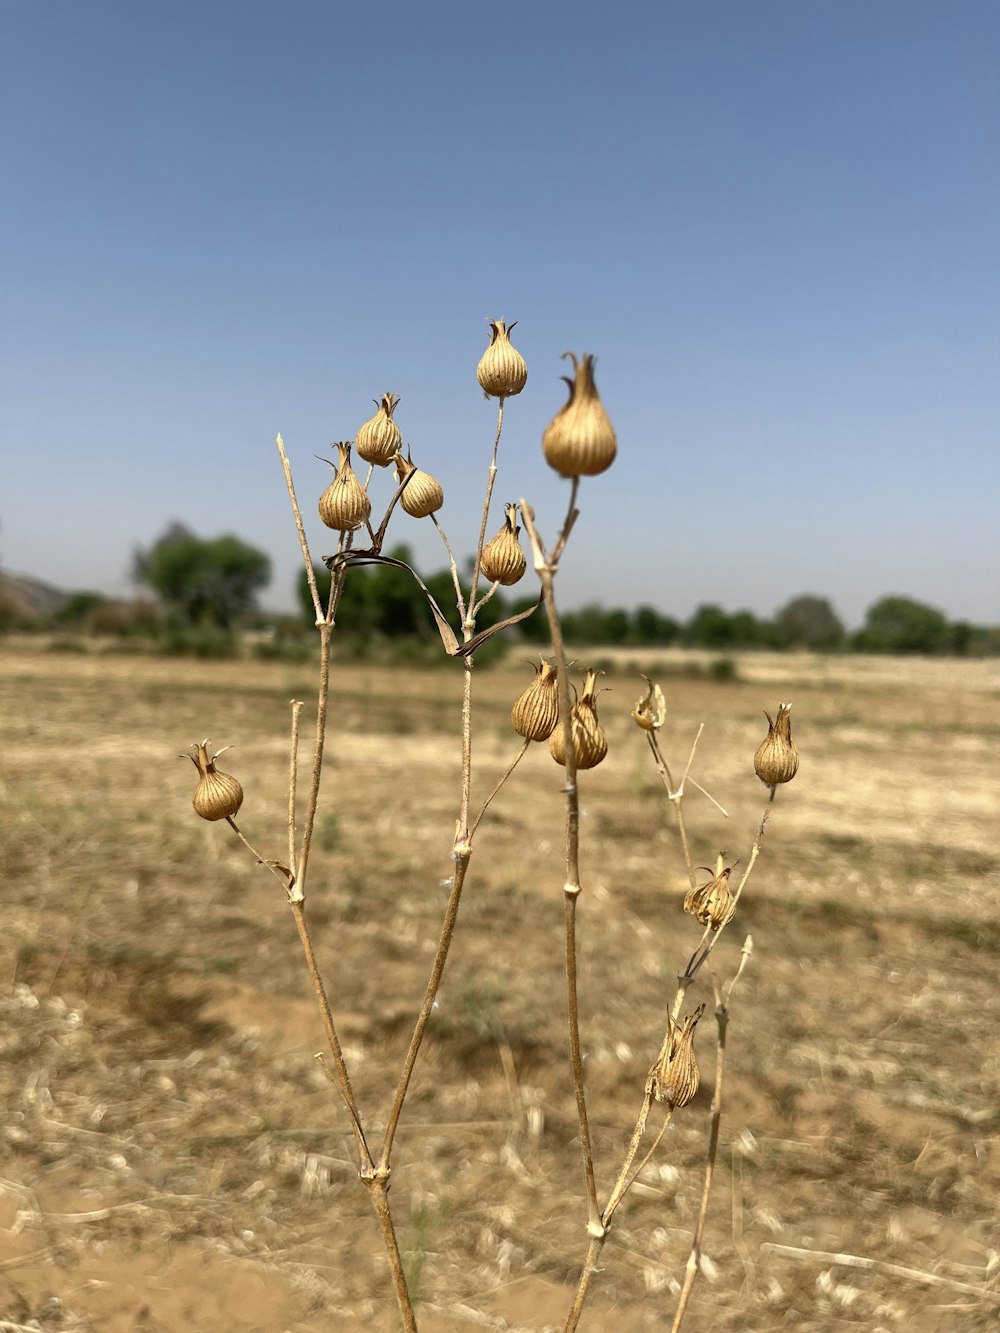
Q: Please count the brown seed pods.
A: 13